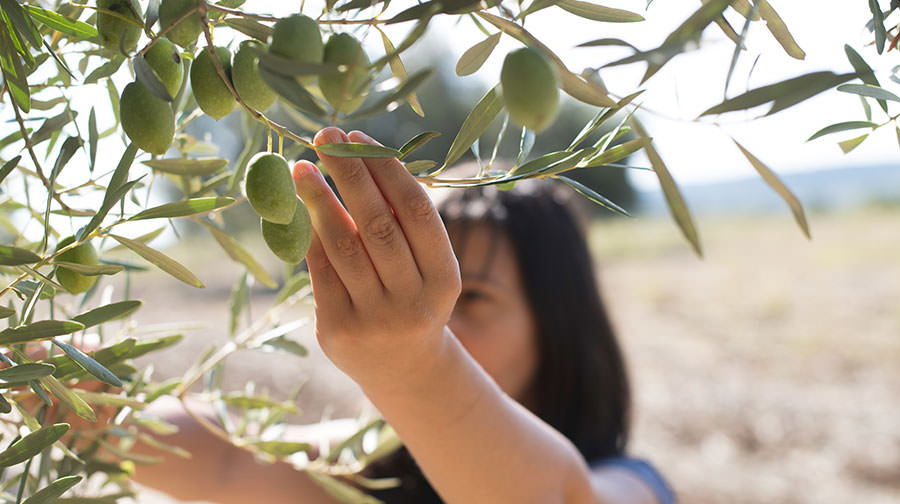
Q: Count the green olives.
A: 12